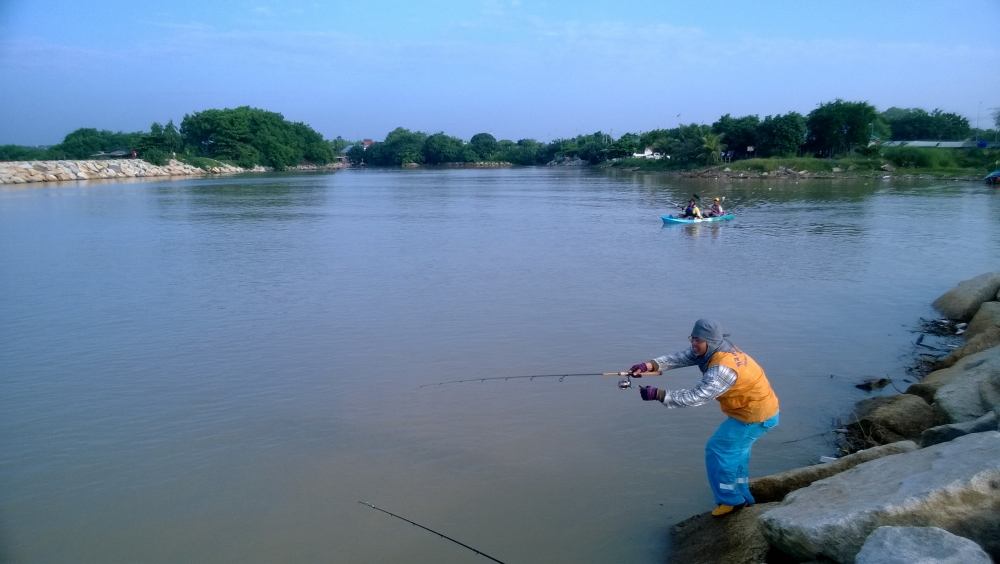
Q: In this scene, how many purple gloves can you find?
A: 2